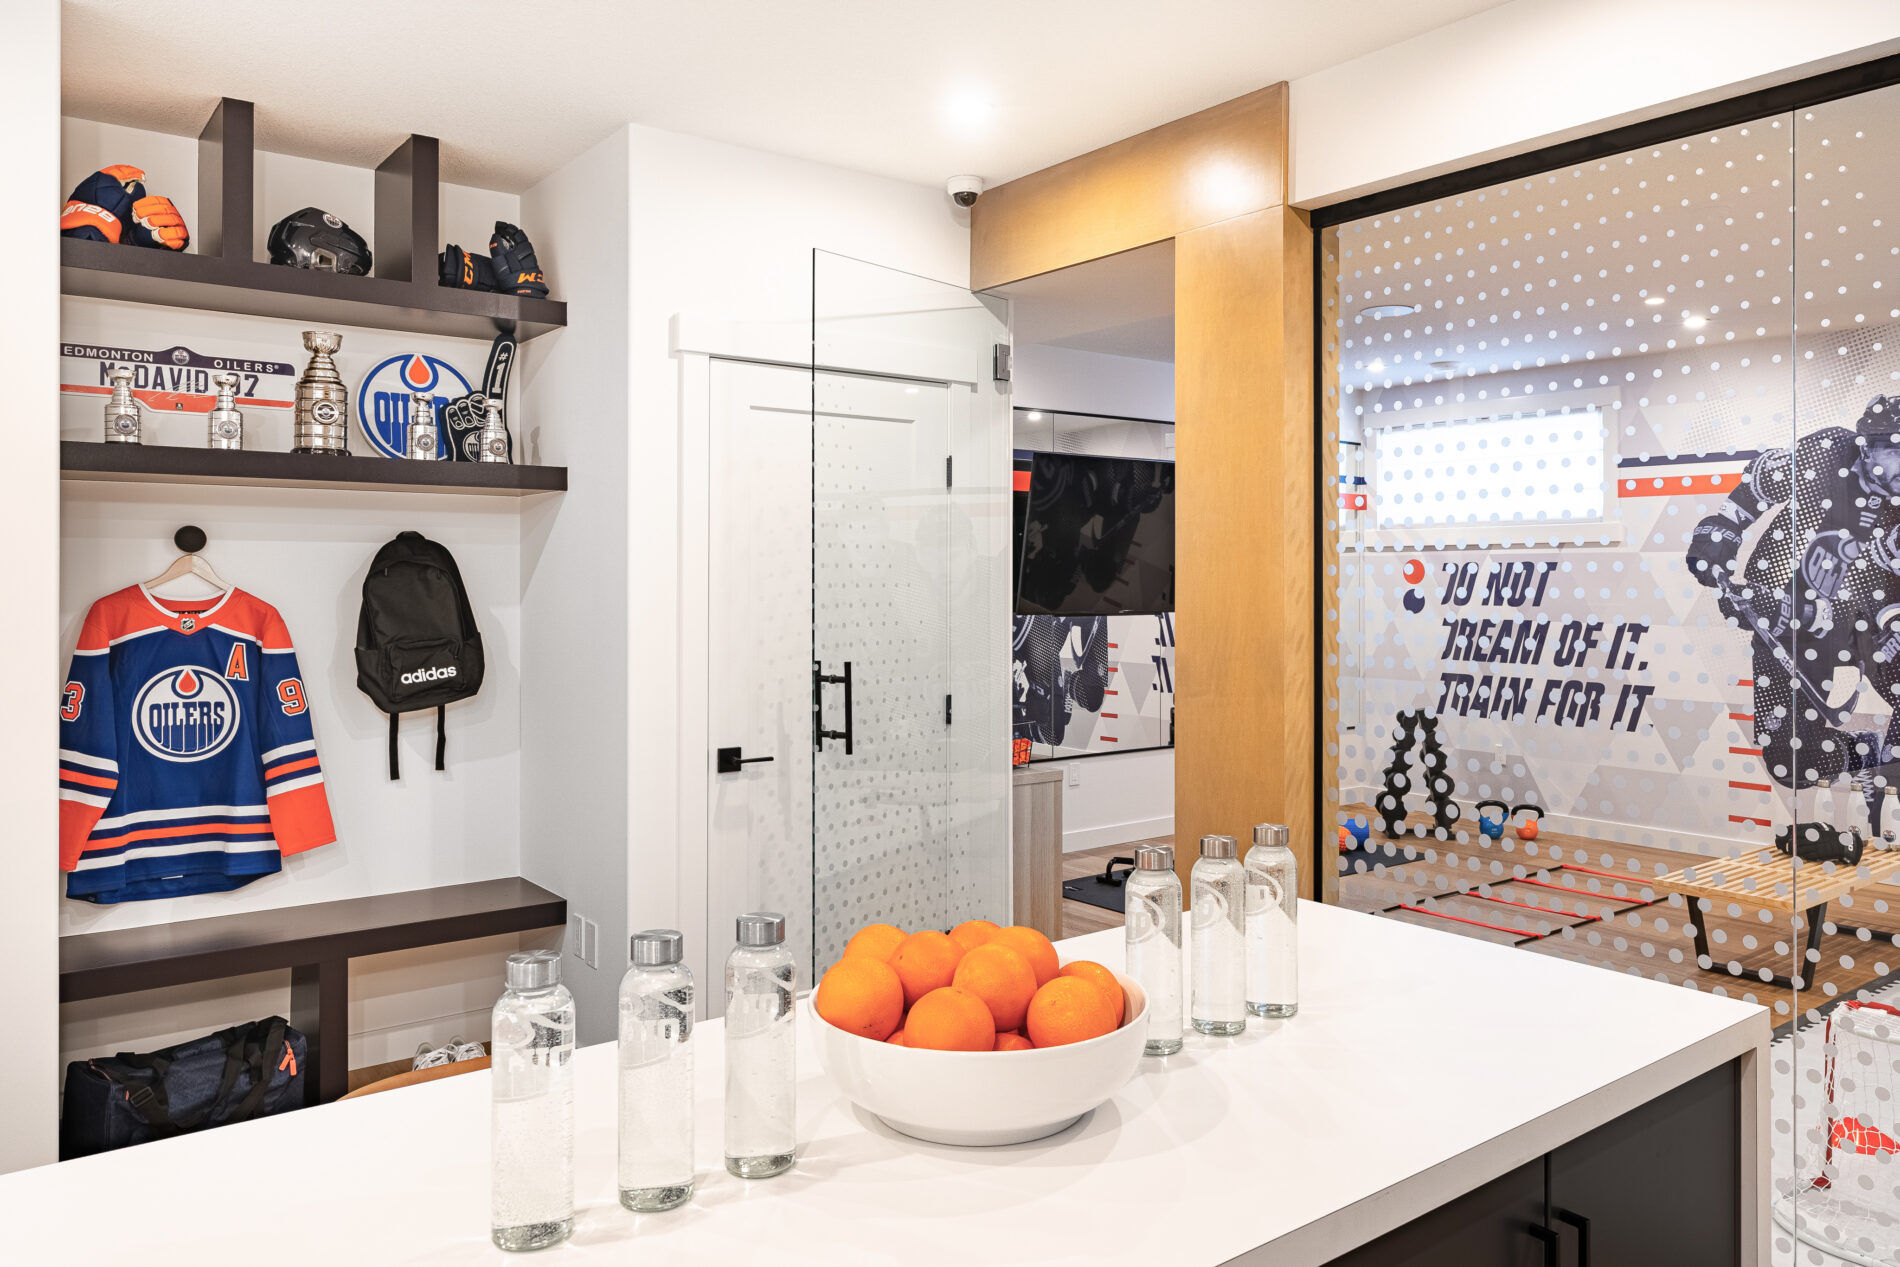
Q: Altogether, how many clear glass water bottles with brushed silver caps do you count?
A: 6